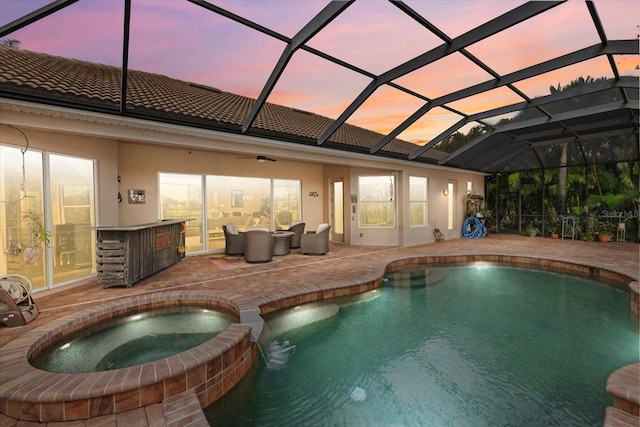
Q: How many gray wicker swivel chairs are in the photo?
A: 4